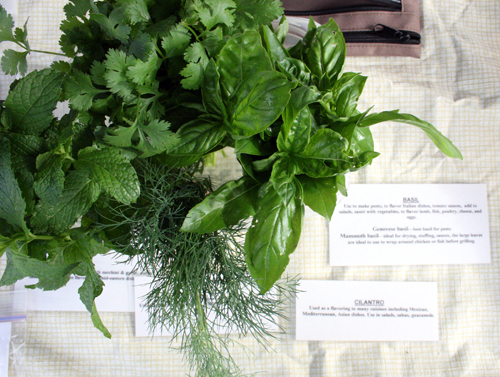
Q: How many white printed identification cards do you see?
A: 4